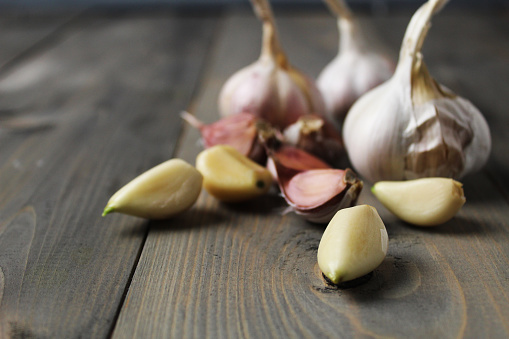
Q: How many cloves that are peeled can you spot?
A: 4